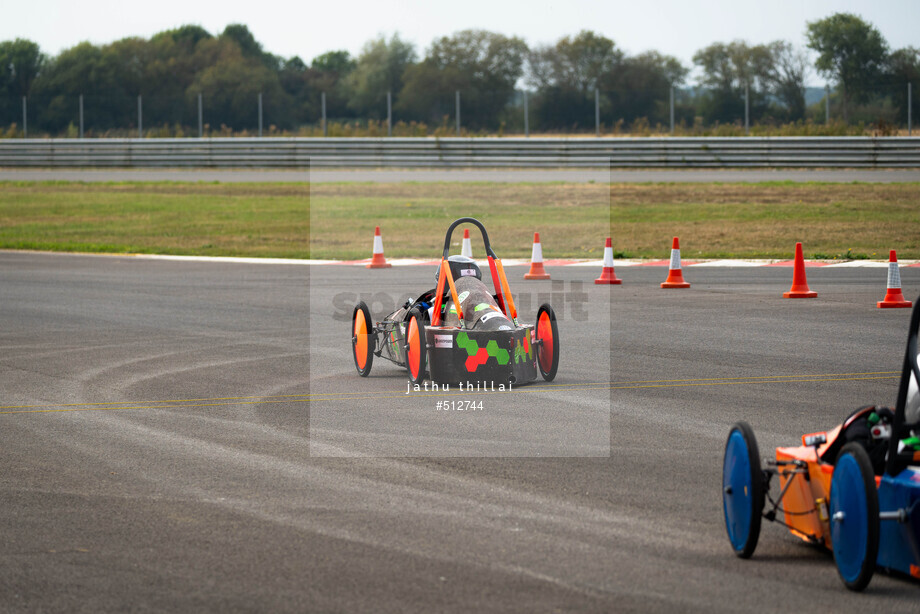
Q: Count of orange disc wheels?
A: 3